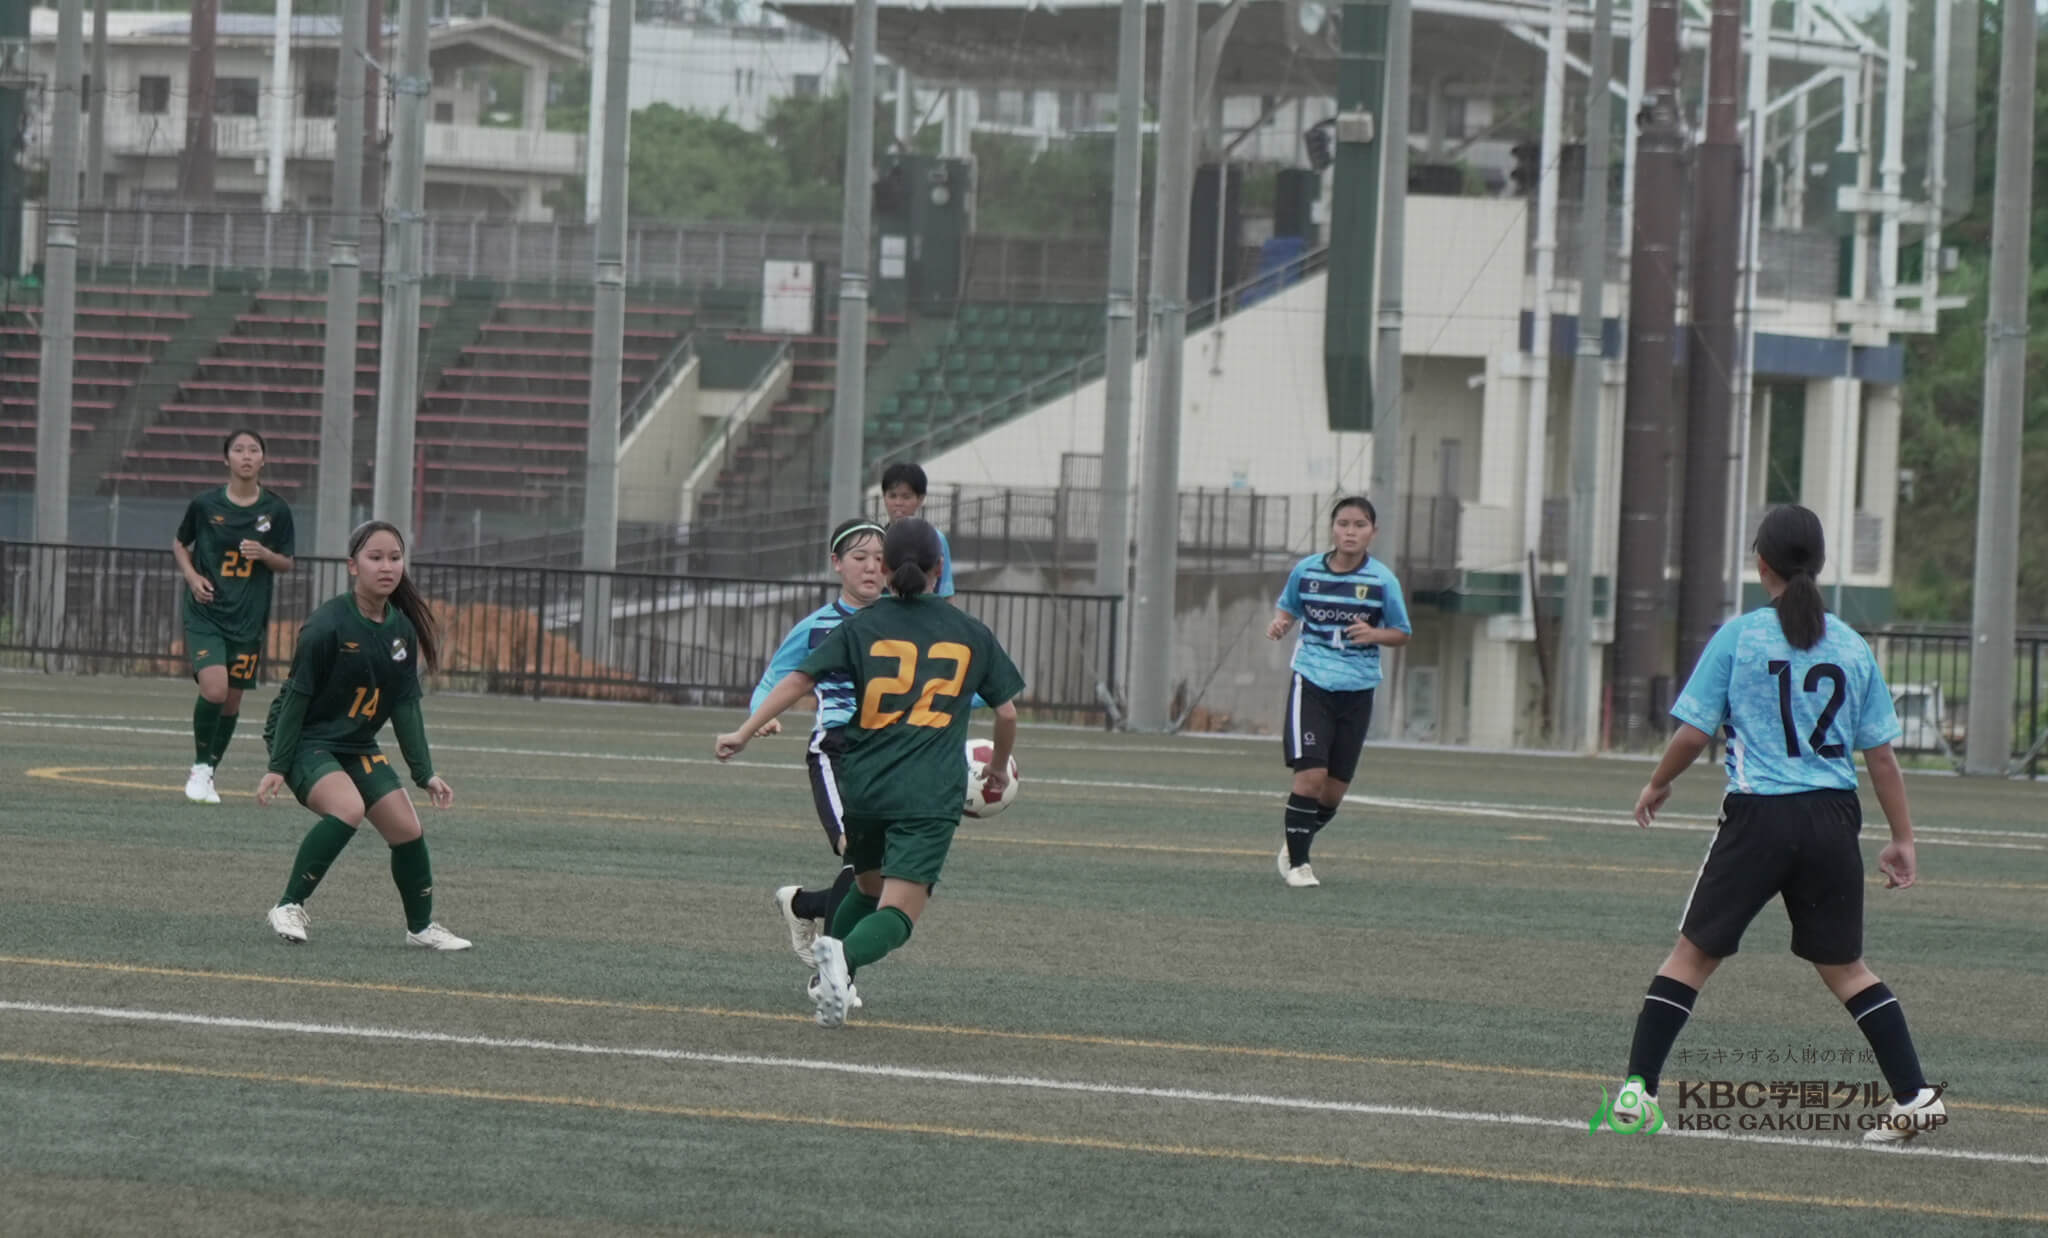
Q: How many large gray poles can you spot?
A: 10